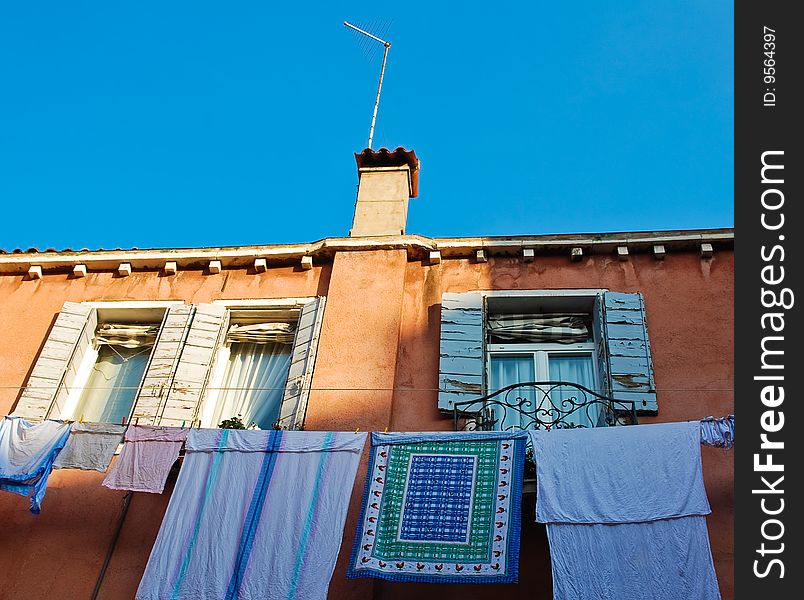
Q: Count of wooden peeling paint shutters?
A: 6